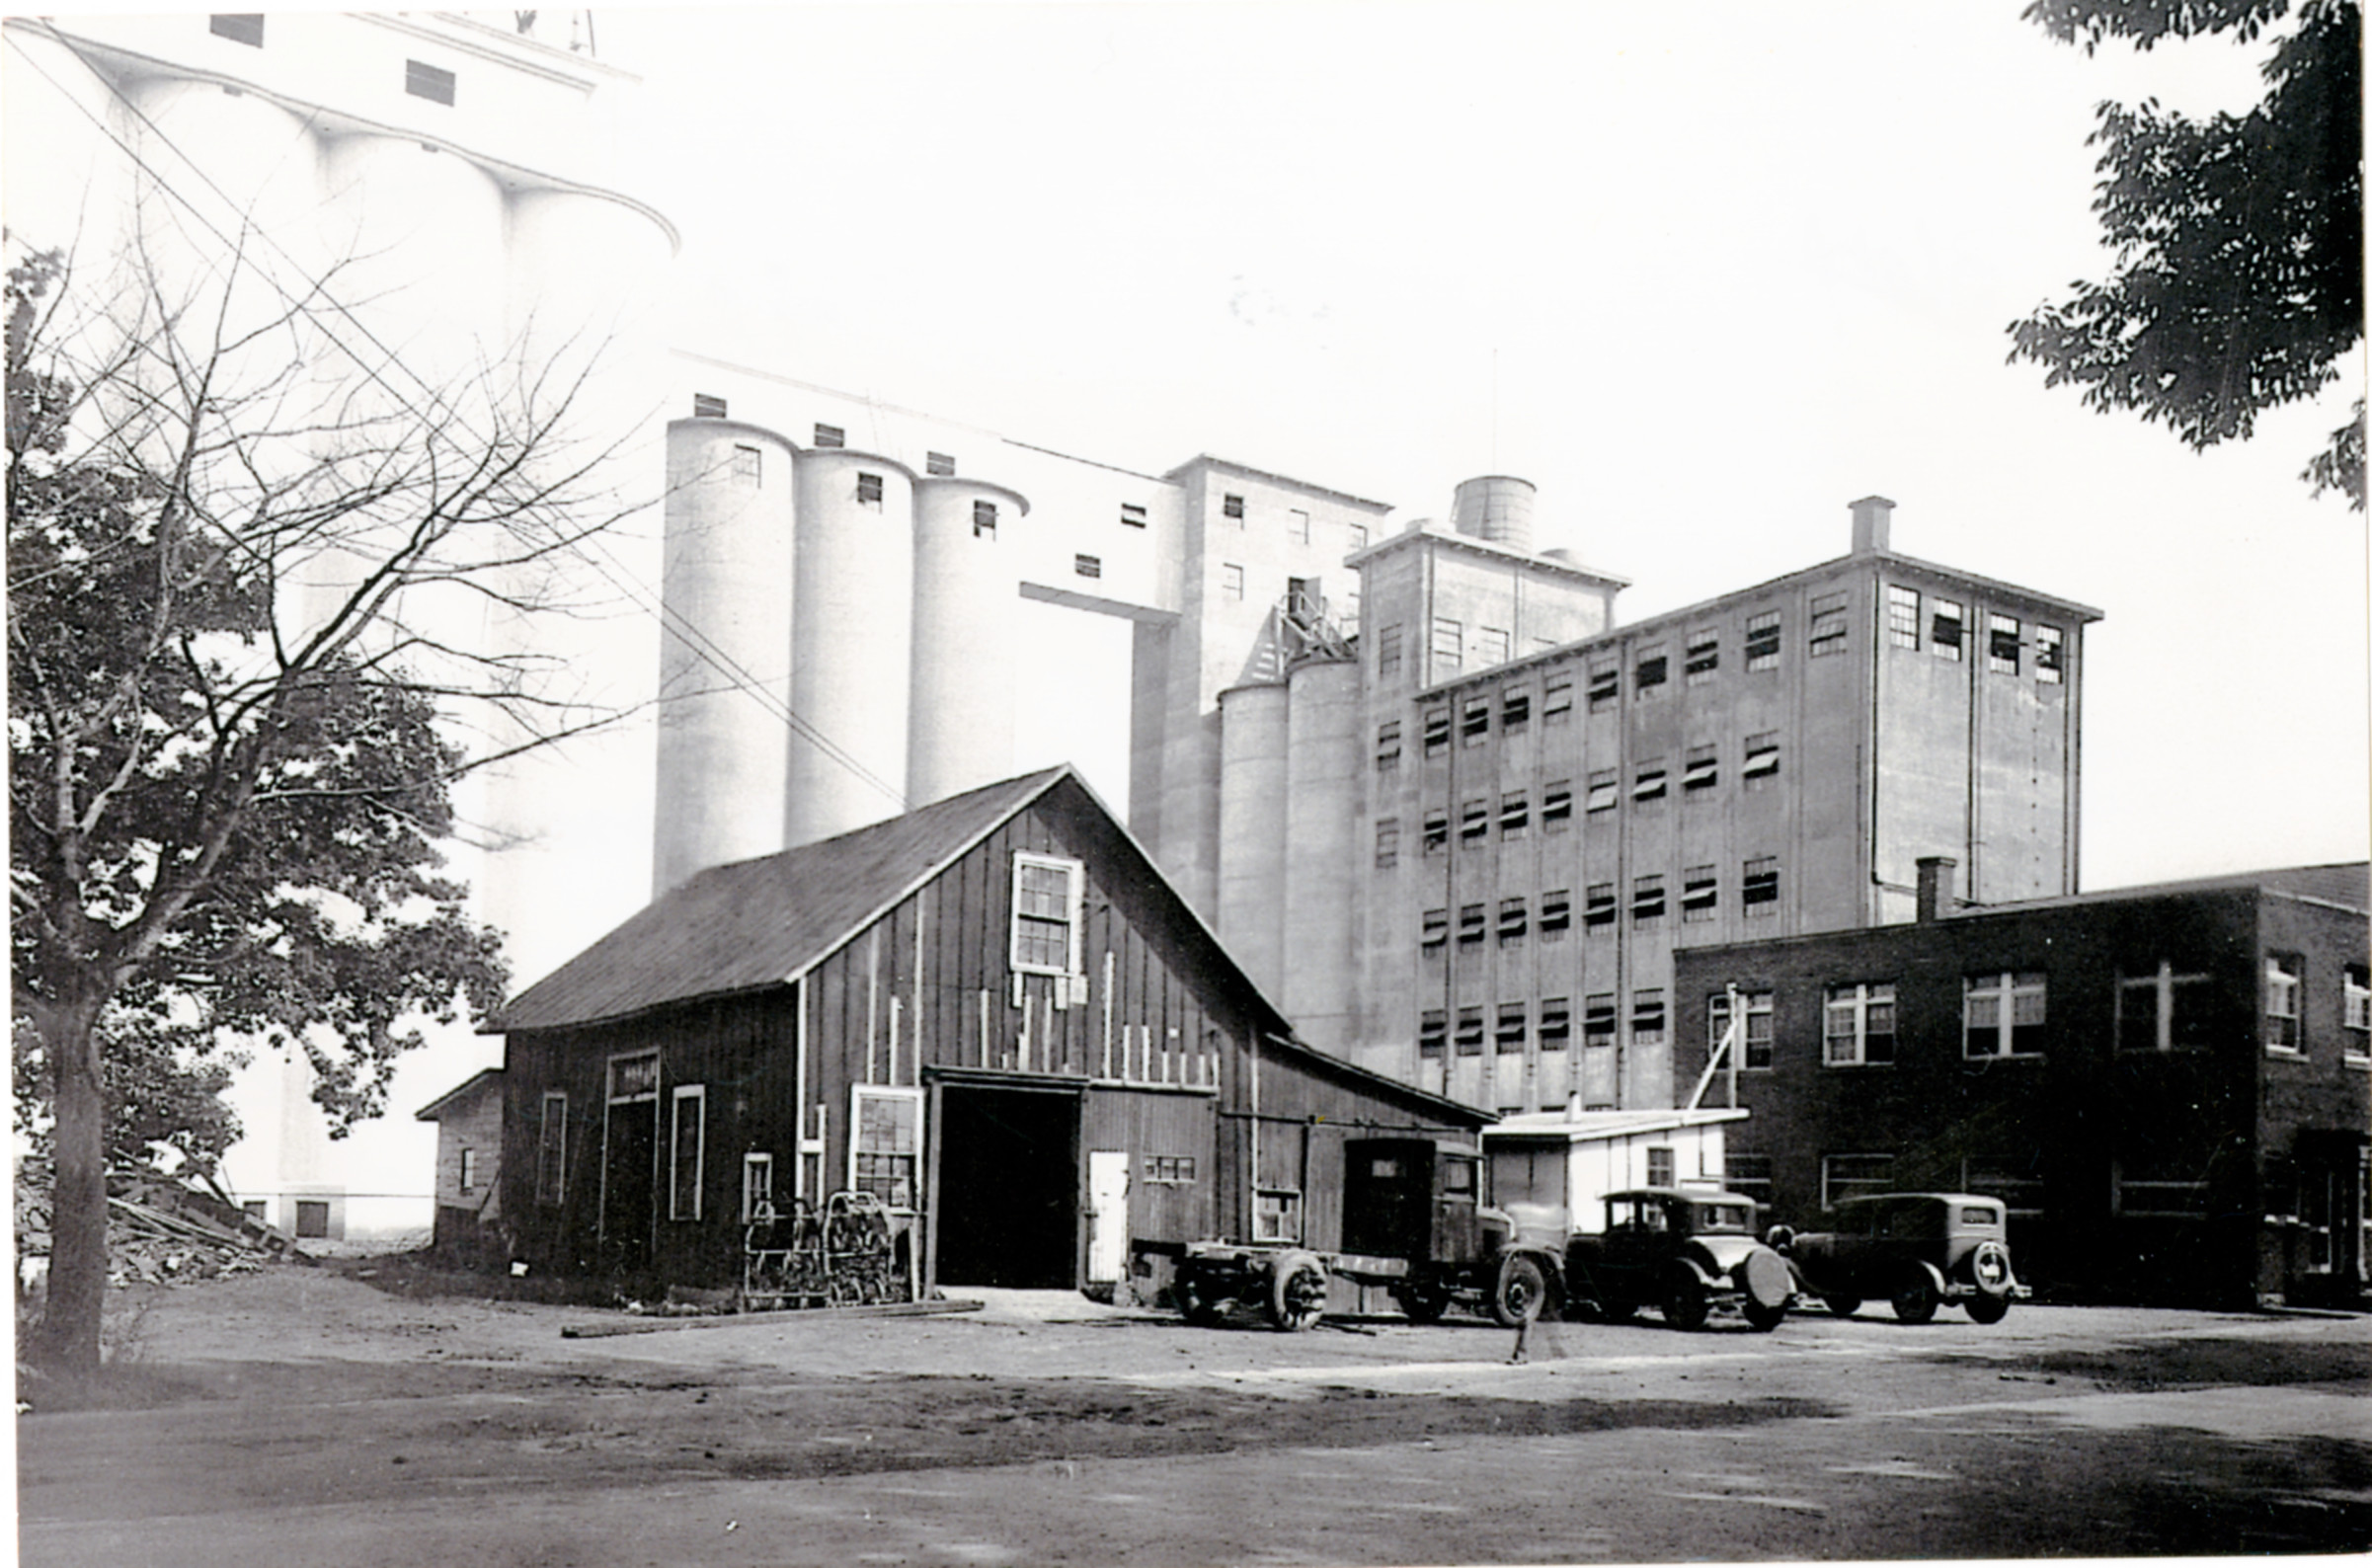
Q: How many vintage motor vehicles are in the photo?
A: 3